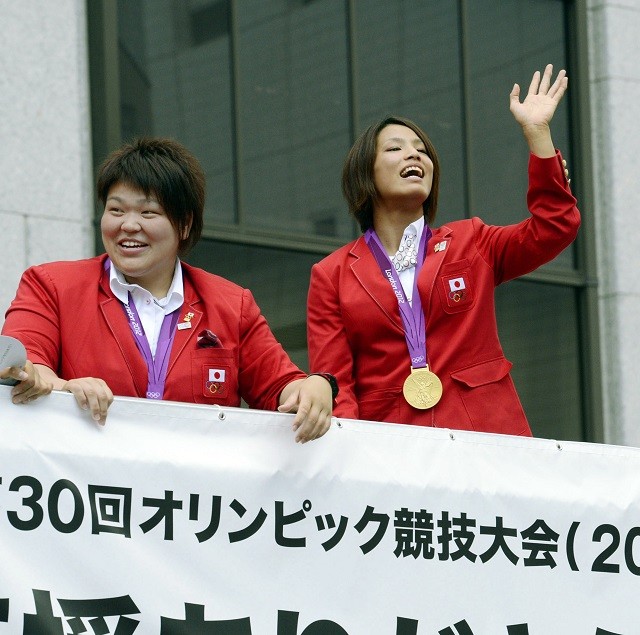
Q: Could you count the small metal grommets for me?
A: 4